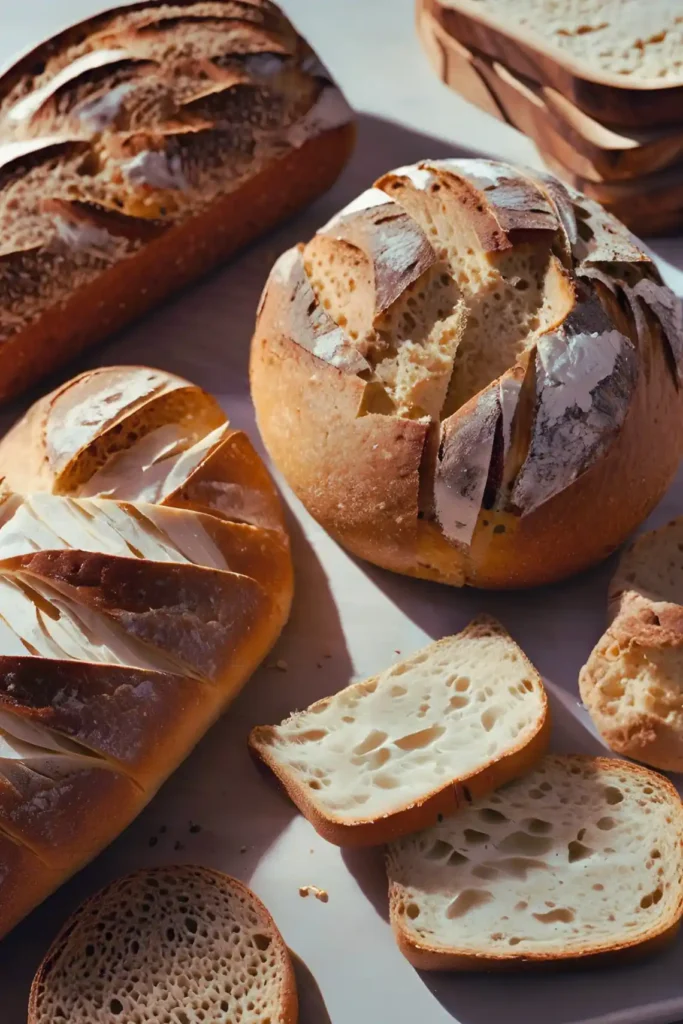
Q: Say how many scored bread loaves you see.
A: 3